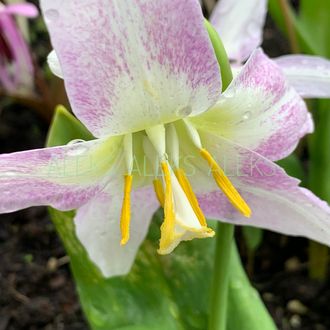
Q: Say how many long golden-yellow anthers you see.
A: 5